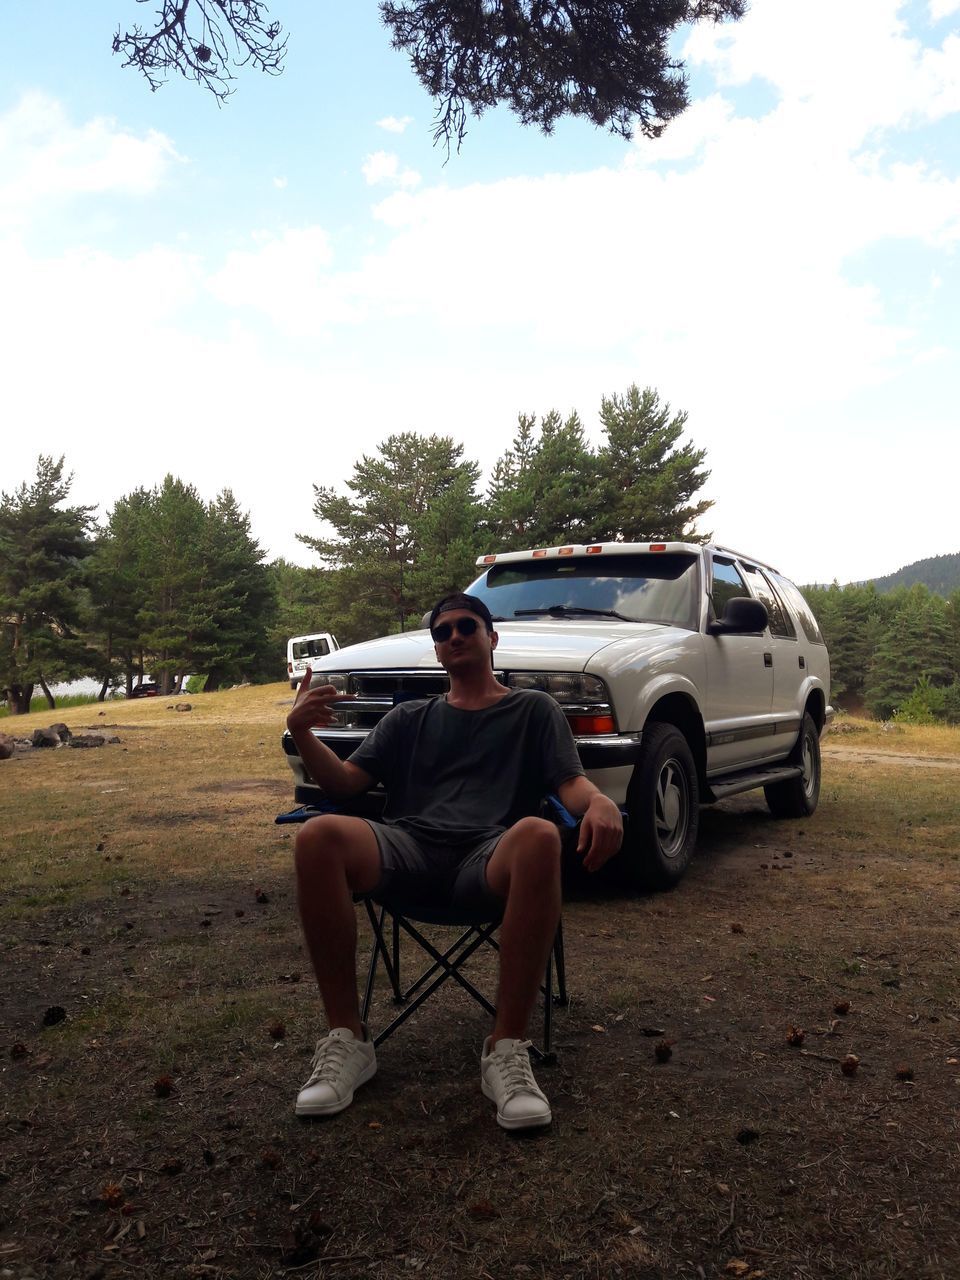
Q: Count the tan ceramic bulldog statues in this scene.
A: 0